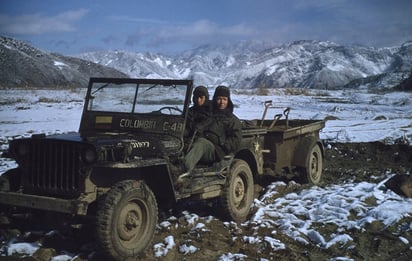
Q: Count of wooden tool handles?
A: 3